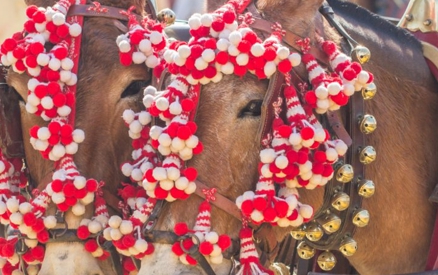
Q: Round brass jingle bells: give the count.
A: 15